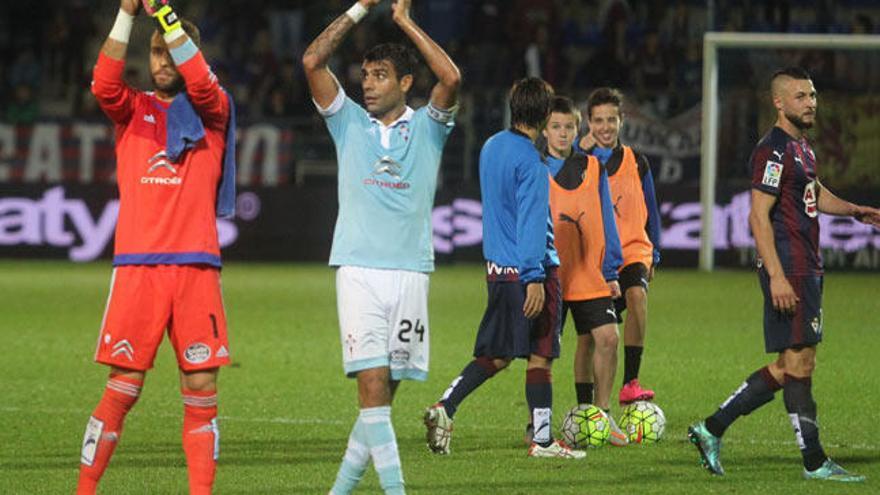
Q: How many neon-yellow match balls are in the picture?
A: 2